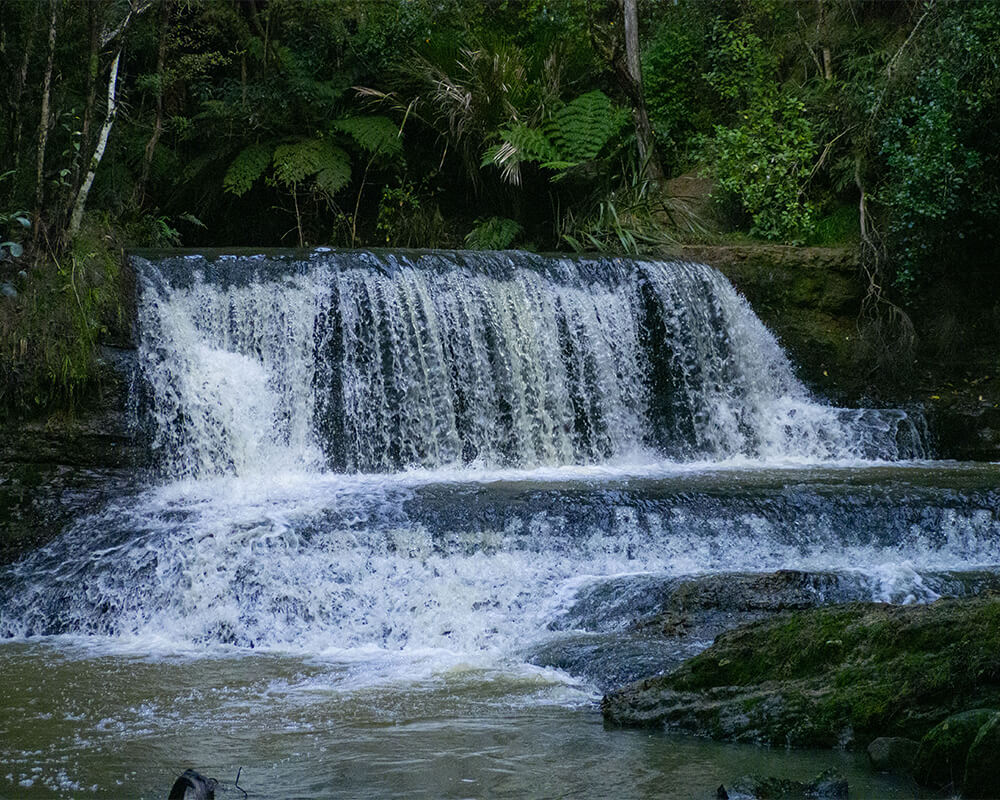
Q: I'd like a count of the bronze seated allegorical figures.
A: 0